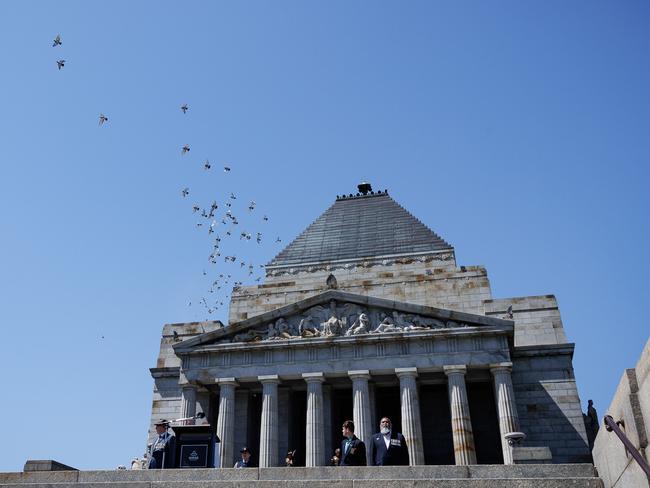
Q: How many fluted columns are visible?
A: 8